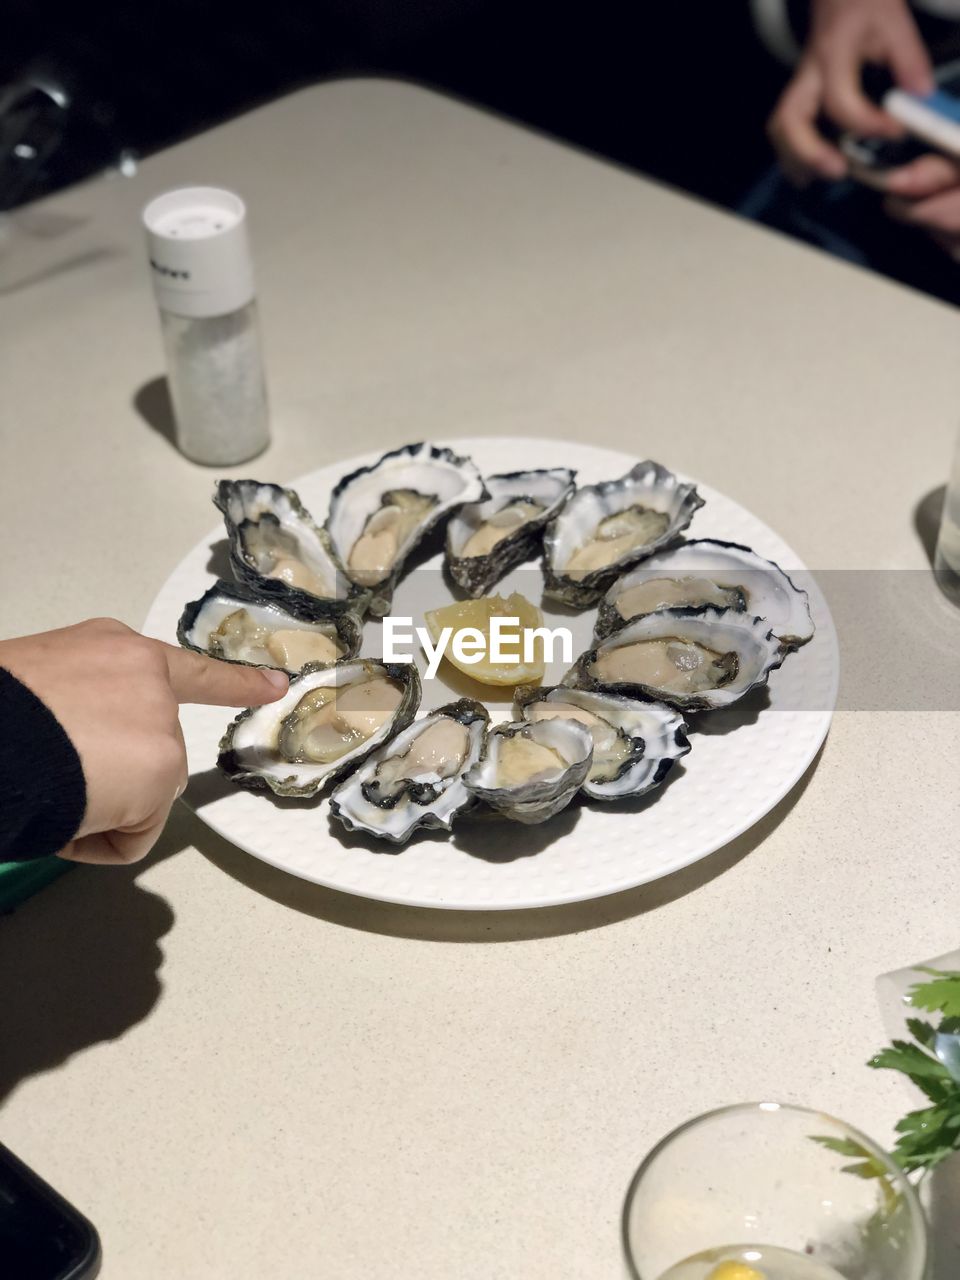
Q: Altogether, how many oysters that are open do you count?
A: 11